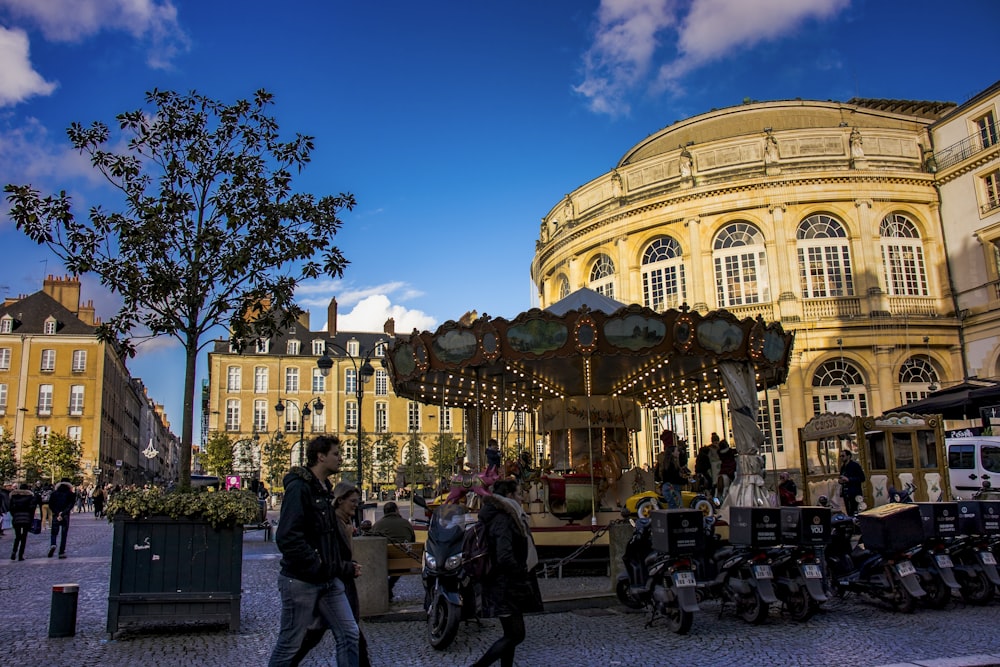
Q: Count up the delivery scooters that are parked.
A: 6